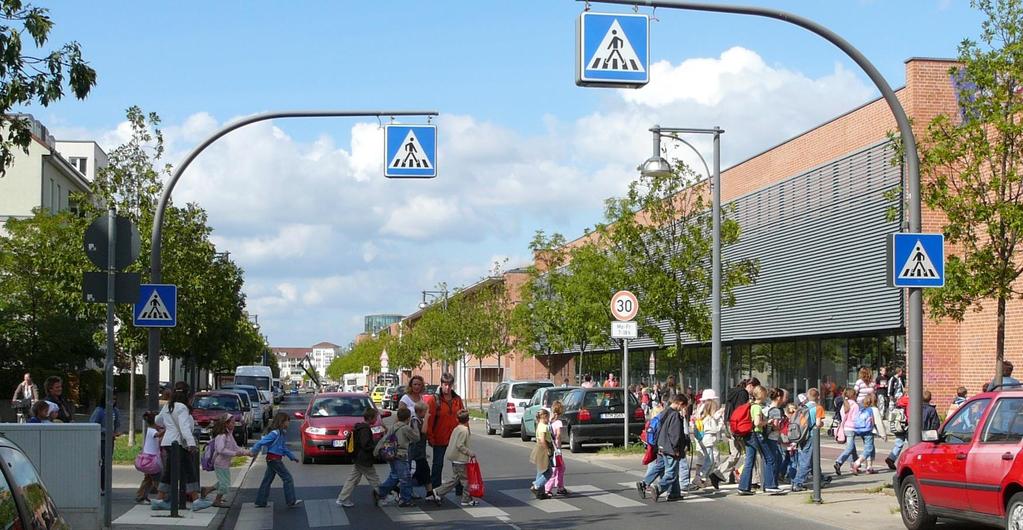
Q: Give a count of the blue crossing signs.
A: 4